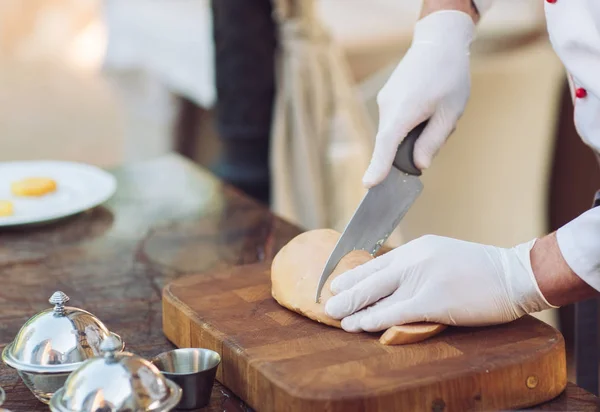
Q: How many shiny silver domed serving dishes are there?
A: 2